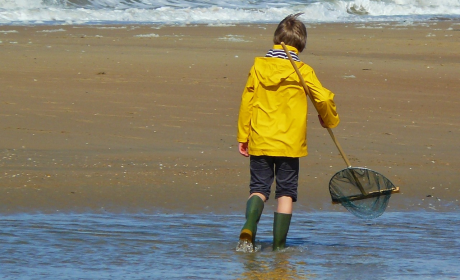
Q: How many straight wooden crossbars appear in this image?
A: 1